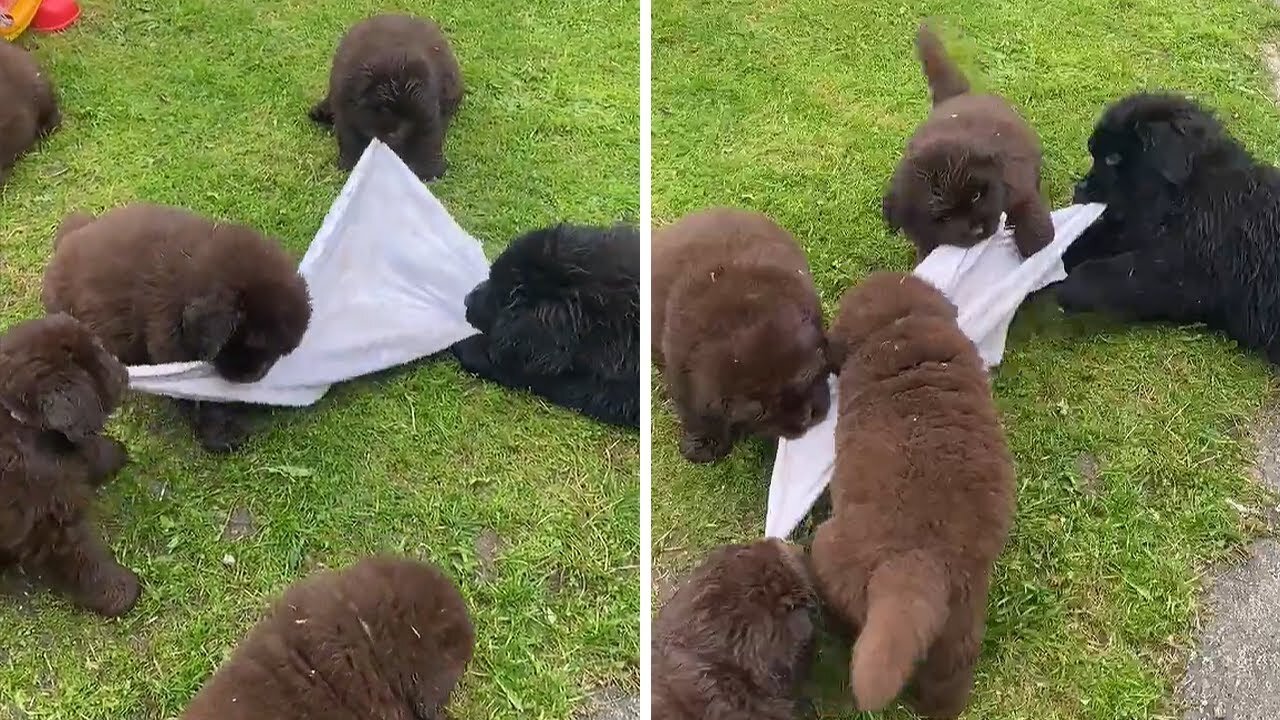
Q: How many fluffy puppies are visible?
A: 11